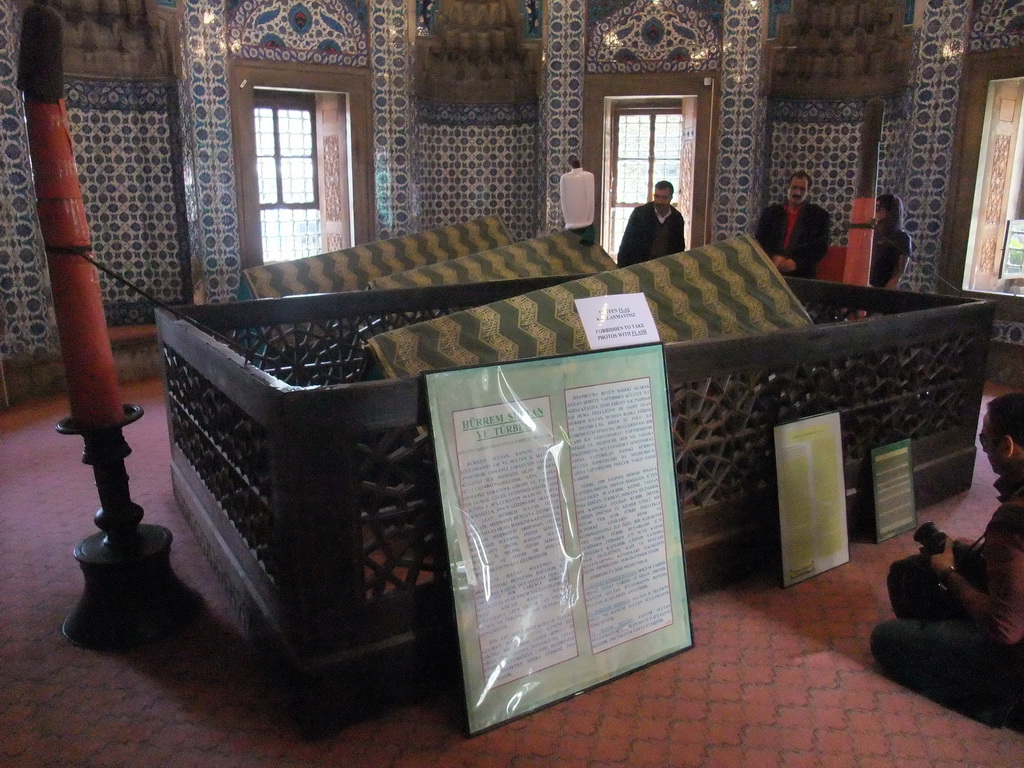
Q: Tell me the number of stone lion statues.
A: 0